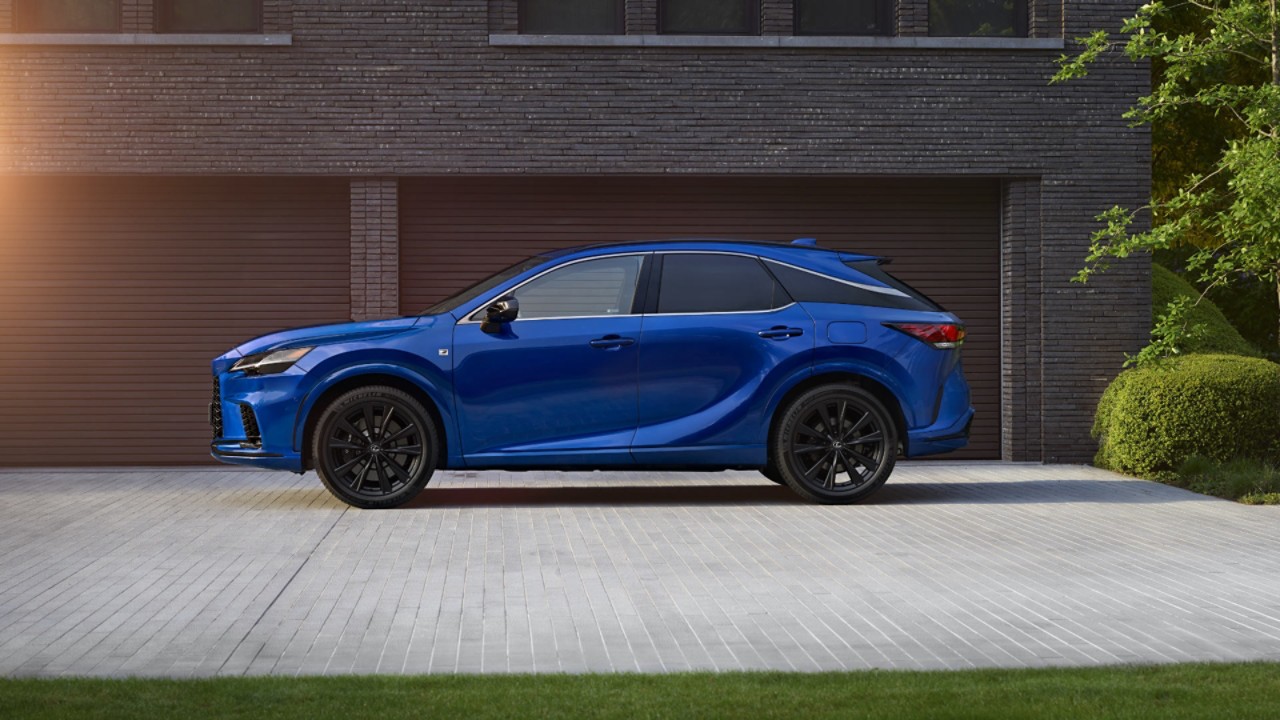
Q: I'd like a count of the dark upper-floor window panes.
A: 6